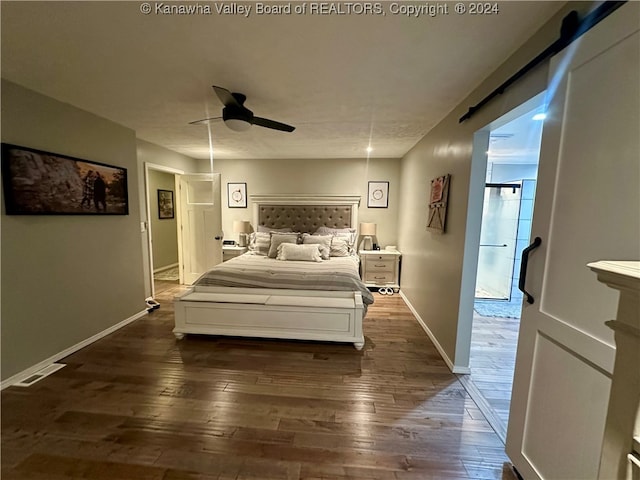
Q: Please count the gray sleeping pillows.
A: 2